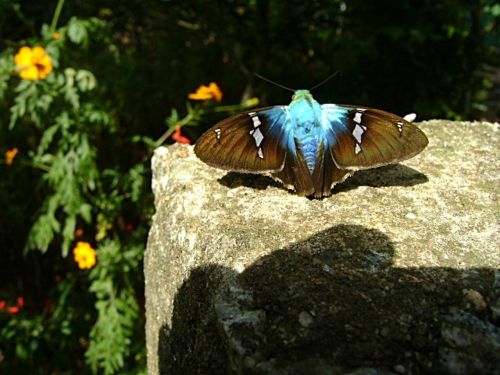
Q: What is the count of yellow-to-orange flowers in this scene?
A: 4